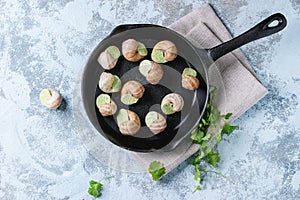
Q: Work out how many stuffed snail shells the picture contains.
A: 12